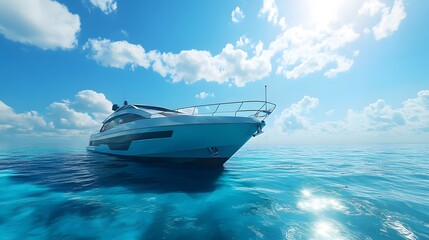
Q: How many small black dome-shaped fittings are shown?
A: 2